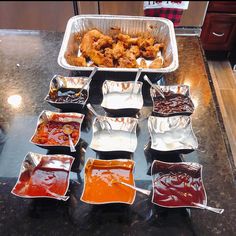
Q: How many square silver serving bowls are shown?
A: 9